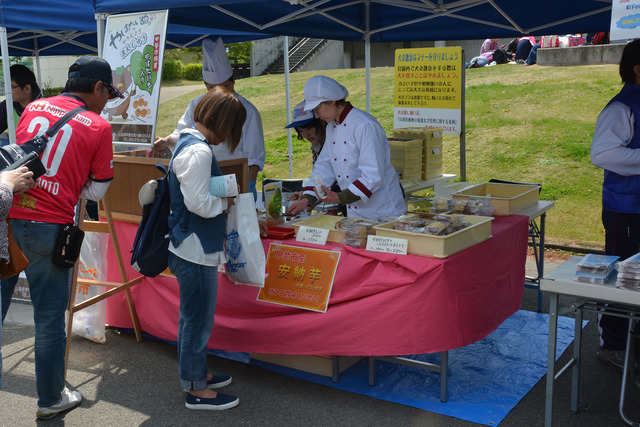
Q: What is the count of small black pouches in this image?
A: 1